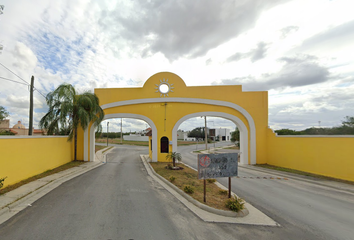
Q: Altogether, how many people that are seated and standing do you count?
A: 0